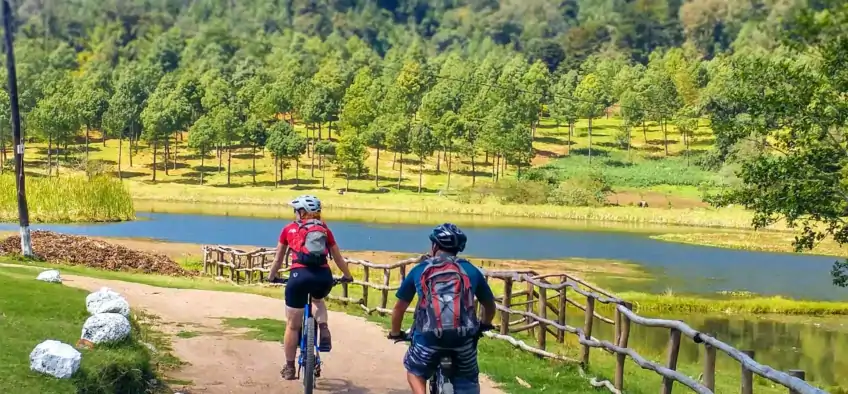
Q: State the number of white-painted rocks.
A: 4